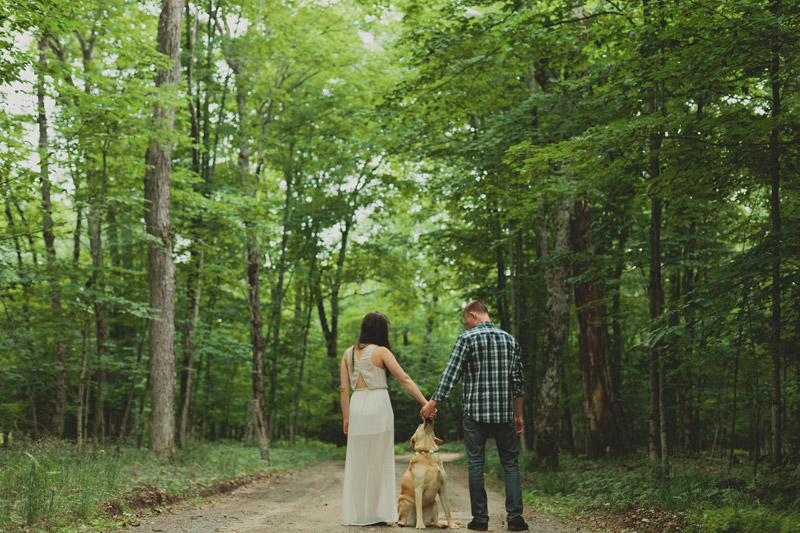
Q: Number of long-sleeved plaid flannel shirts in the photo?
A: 1